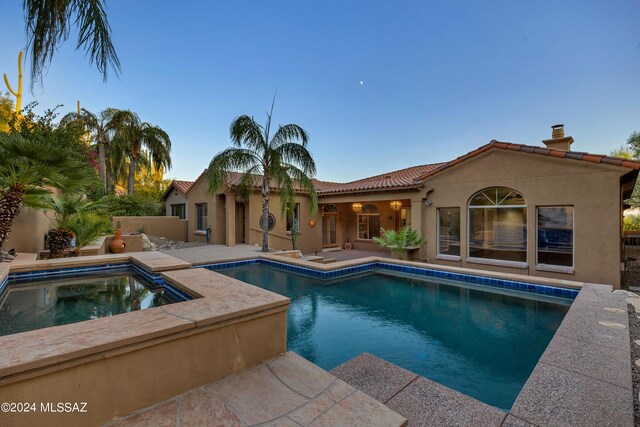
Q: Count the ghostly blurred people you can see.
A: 0